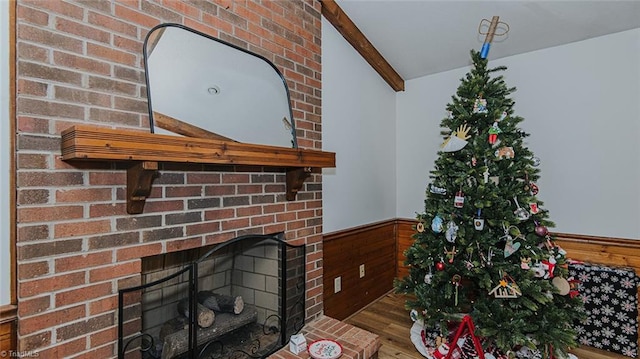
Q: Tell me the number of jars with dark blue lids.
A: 0